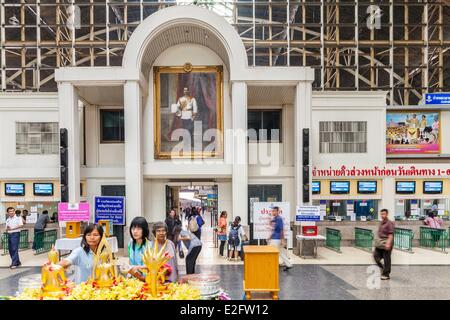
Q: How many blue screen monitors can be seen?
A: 7